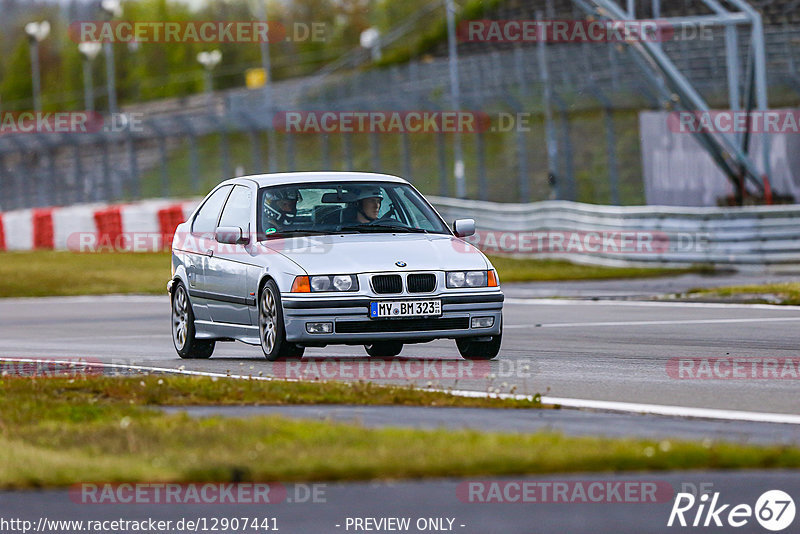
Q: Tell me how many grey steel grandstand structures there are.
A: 1